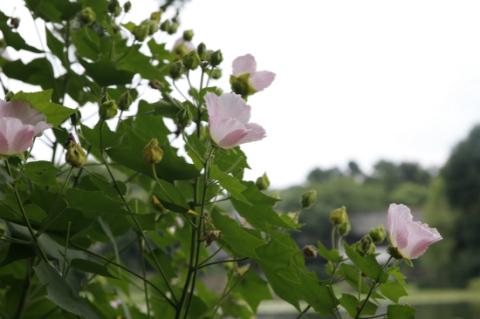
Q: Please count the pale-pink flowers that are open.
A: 4